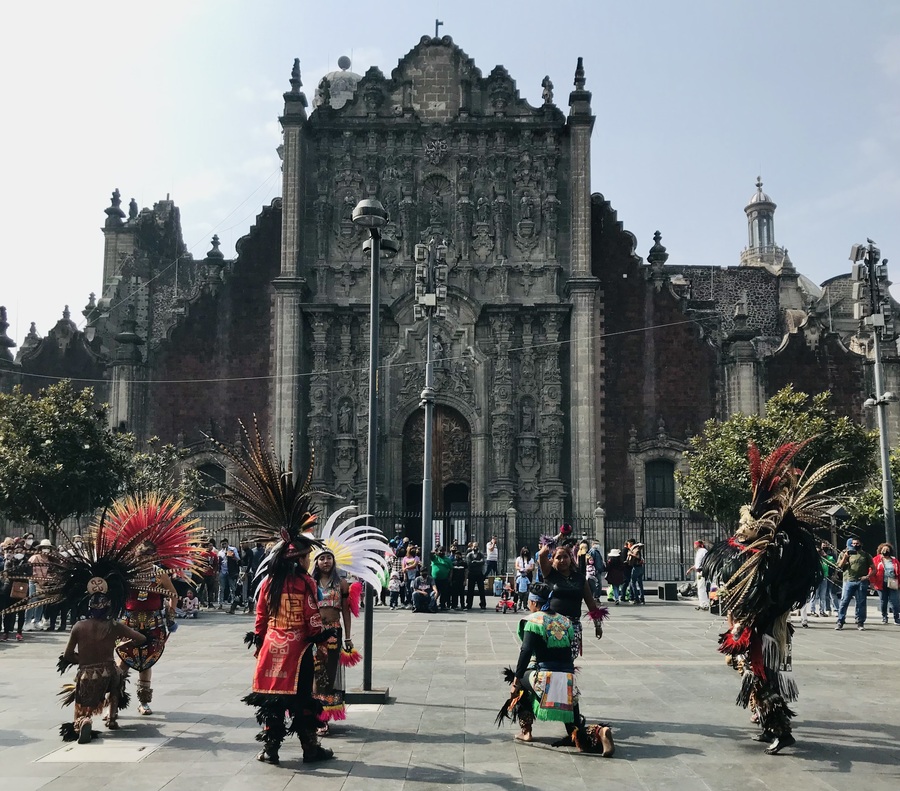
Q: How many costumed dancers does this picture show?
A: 7